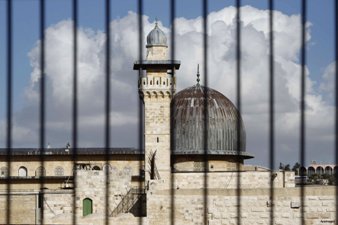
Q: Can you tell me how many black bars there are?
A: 11